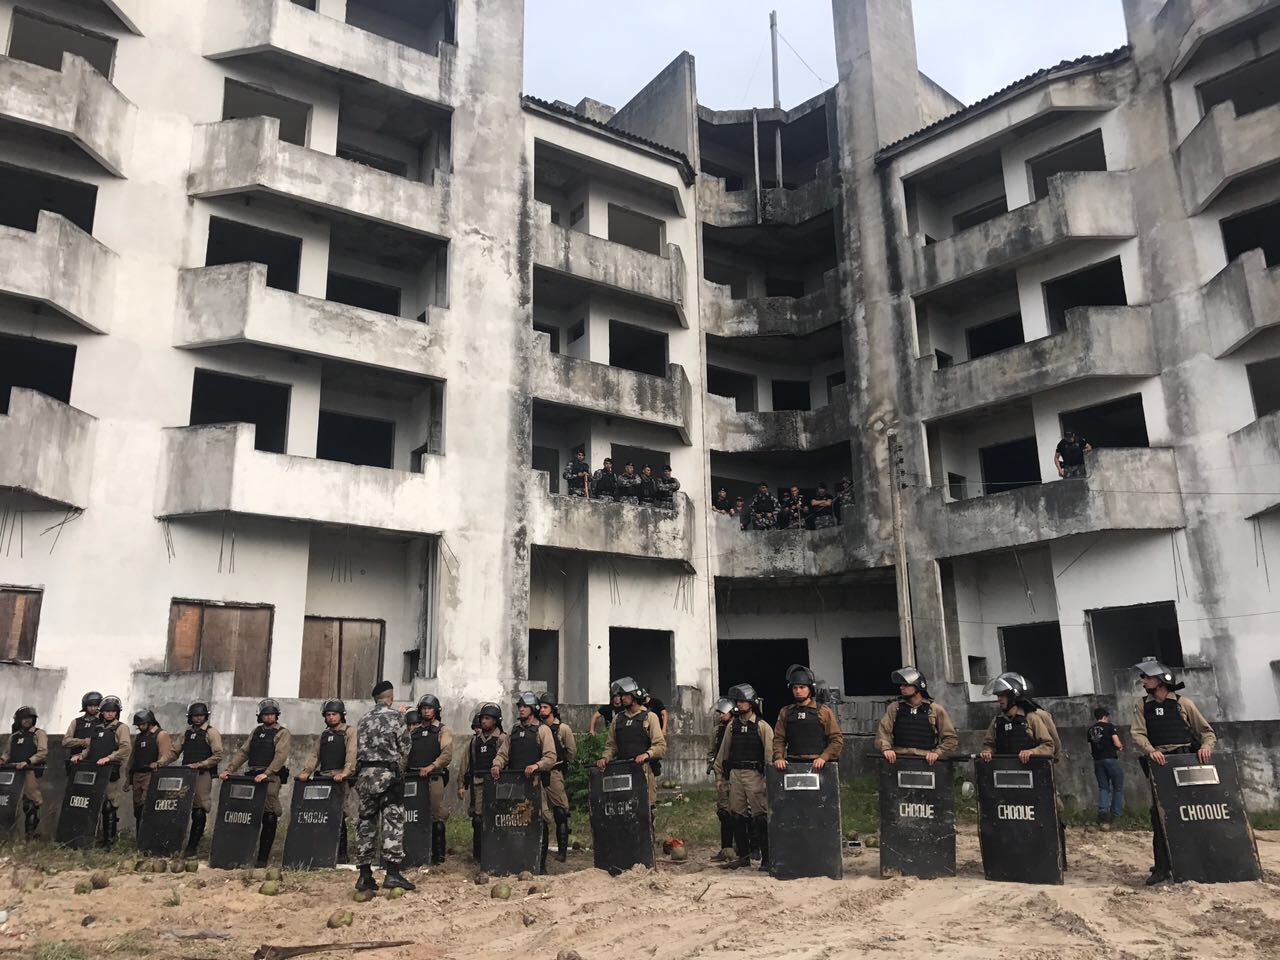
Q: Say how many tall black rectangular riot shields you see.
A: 12